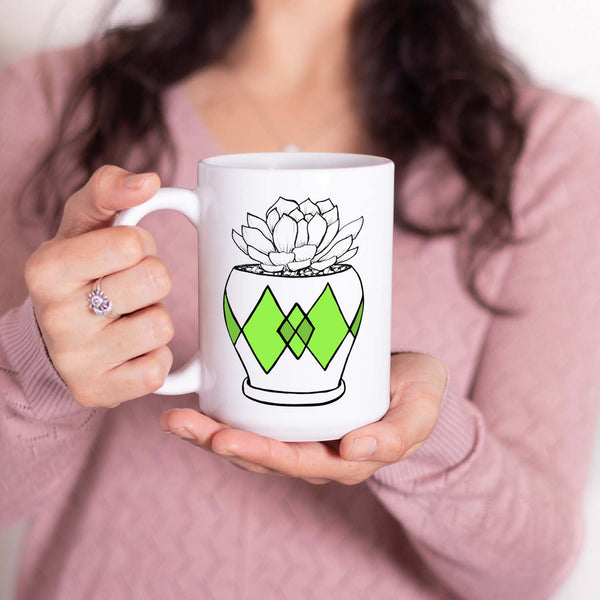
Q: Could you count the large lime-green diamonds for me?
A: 2